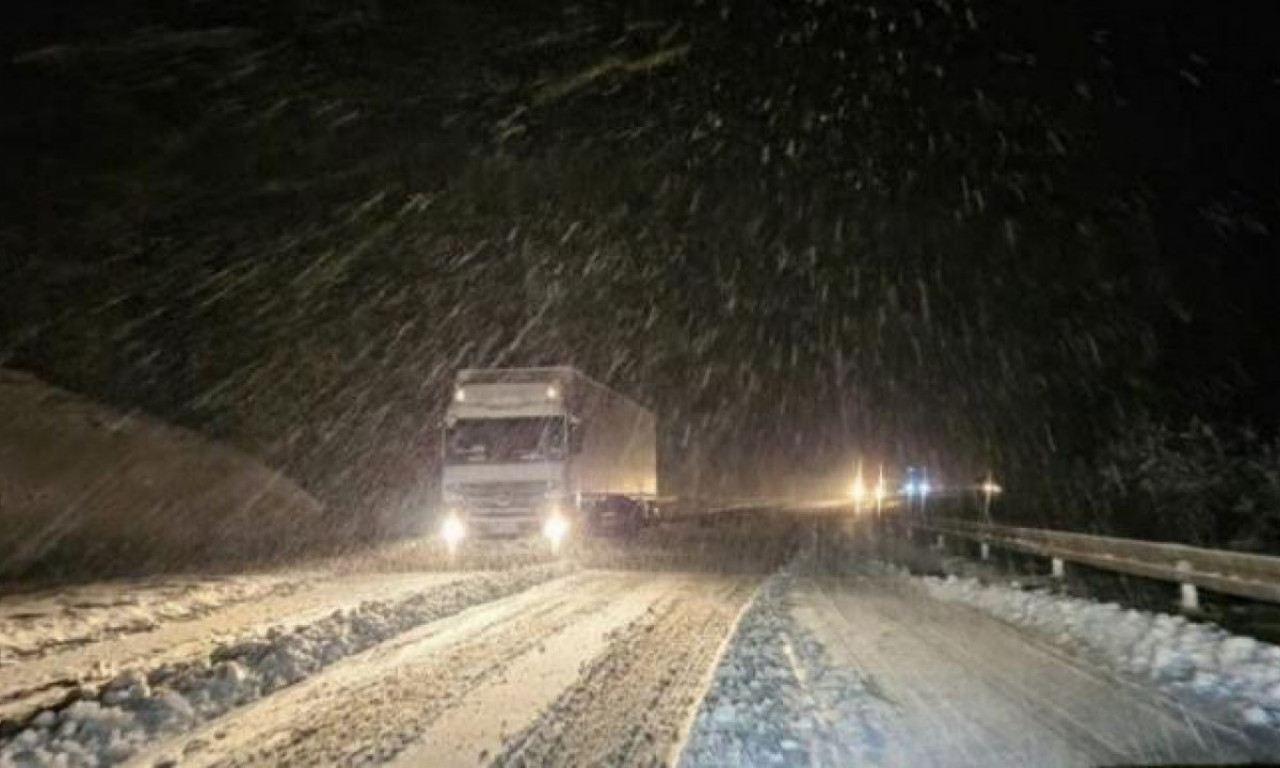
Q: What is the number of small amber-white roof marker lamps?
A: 2